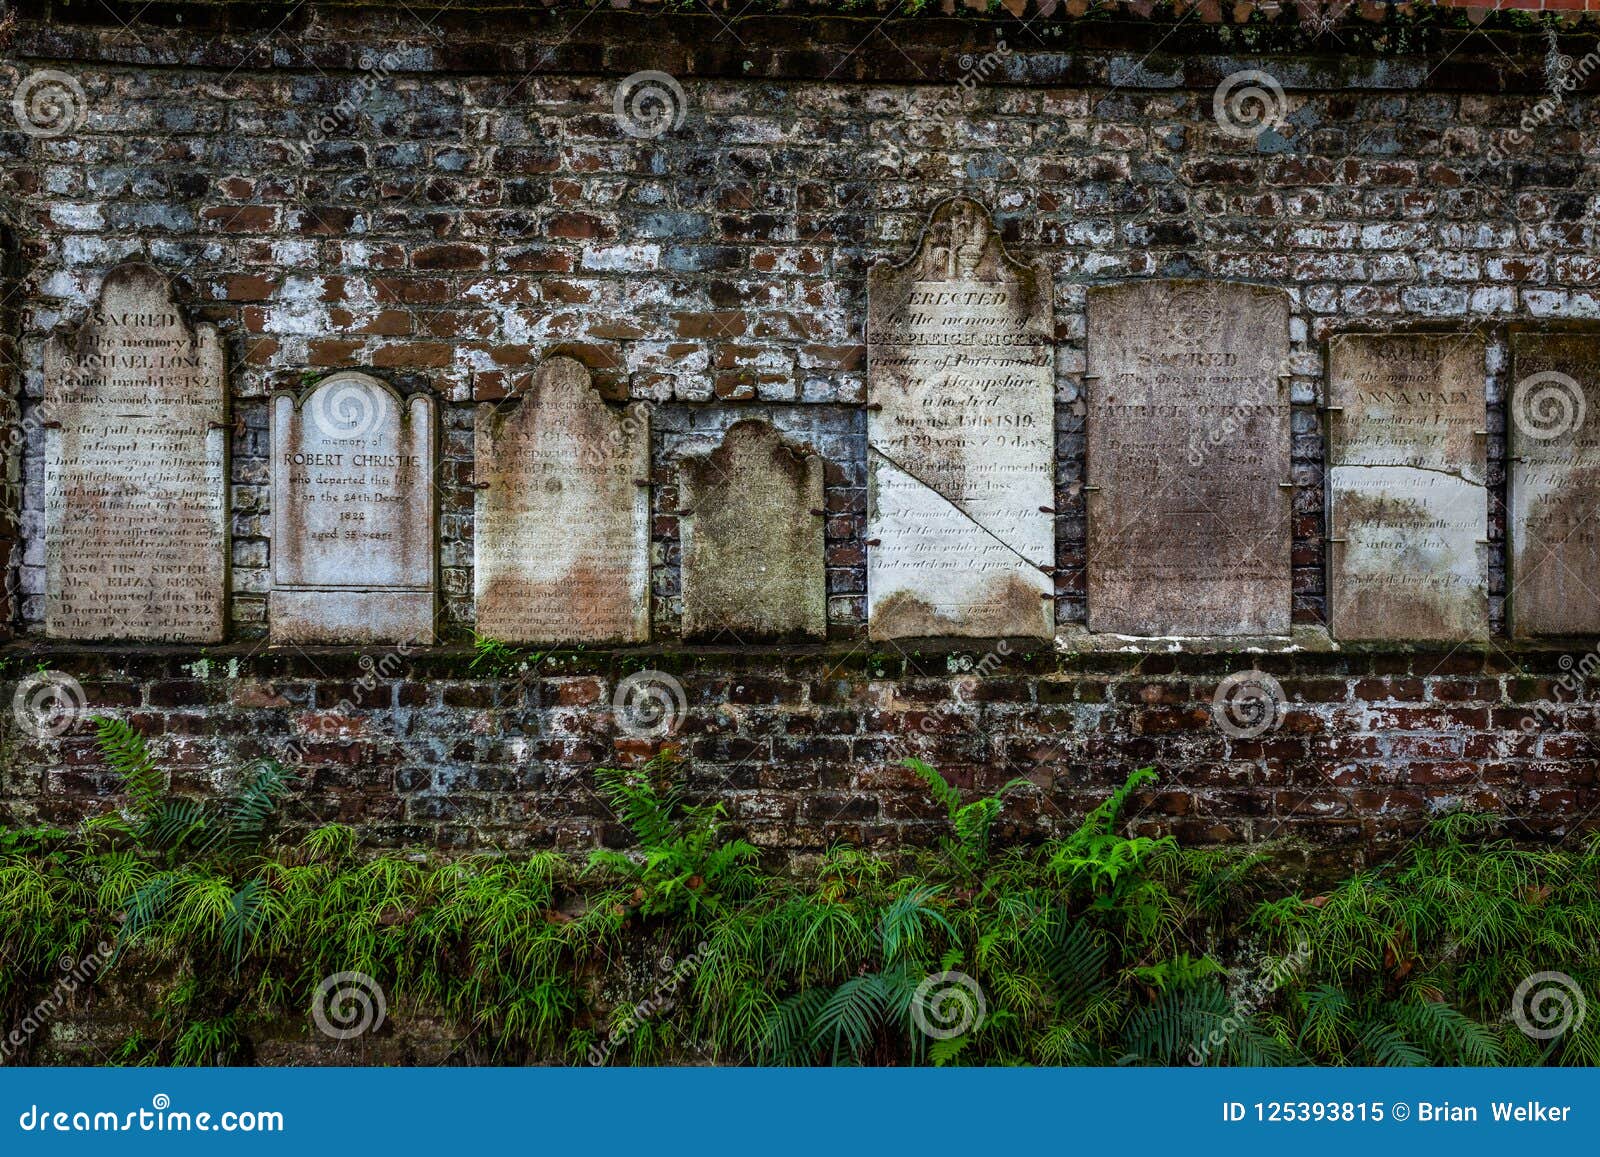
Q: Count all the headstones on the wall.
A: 8